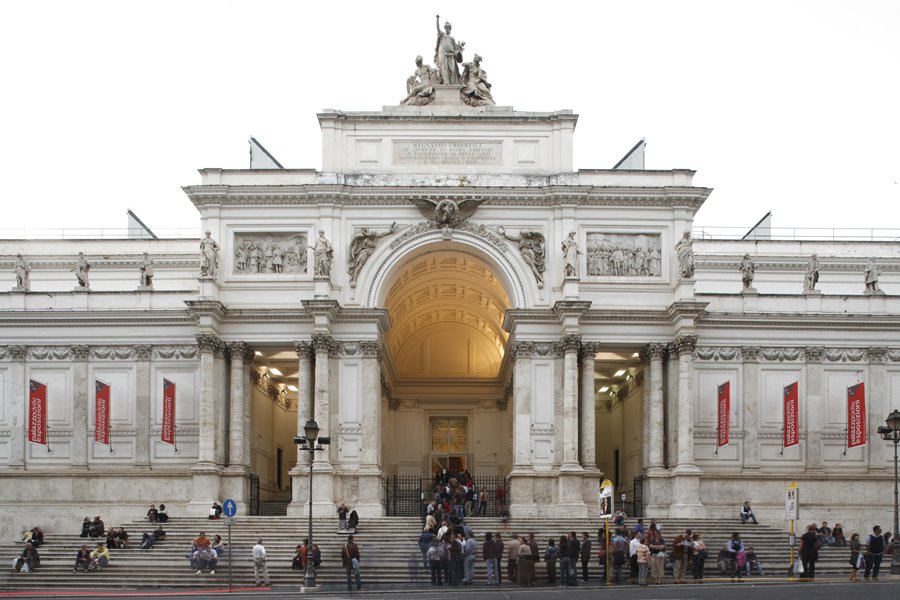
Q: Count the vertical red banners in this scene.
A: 6